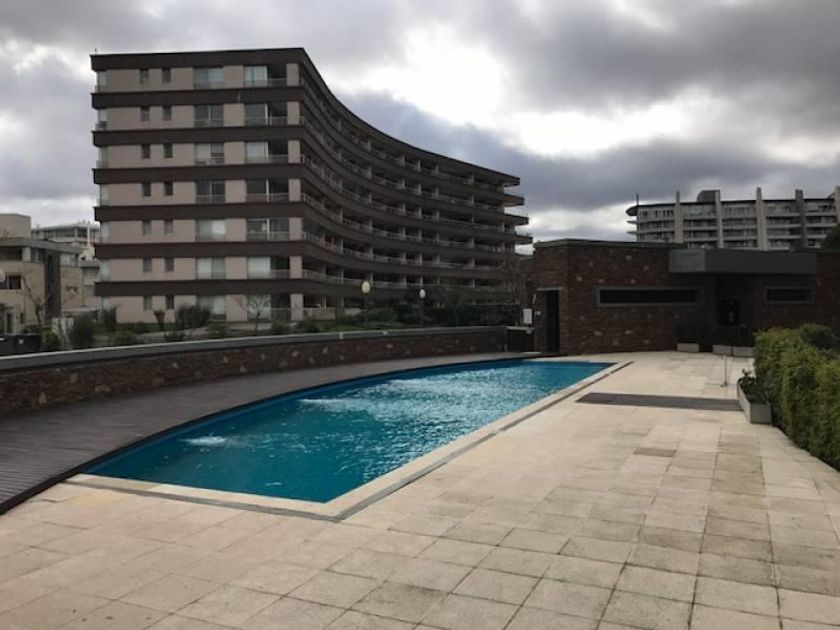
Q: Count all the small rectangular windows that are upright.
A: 14